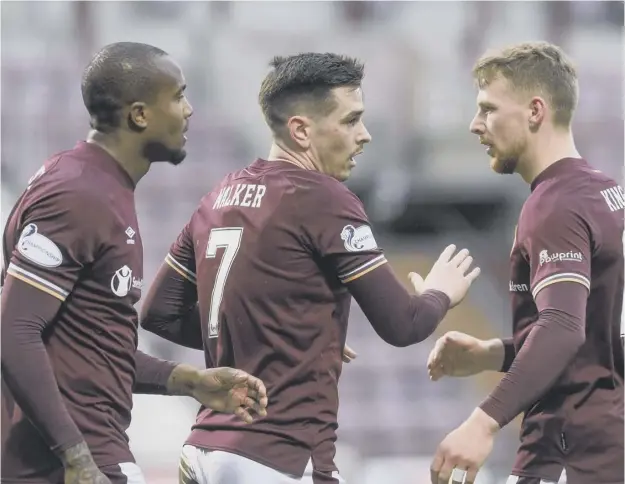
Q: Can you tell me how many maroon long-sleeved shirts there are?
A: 3